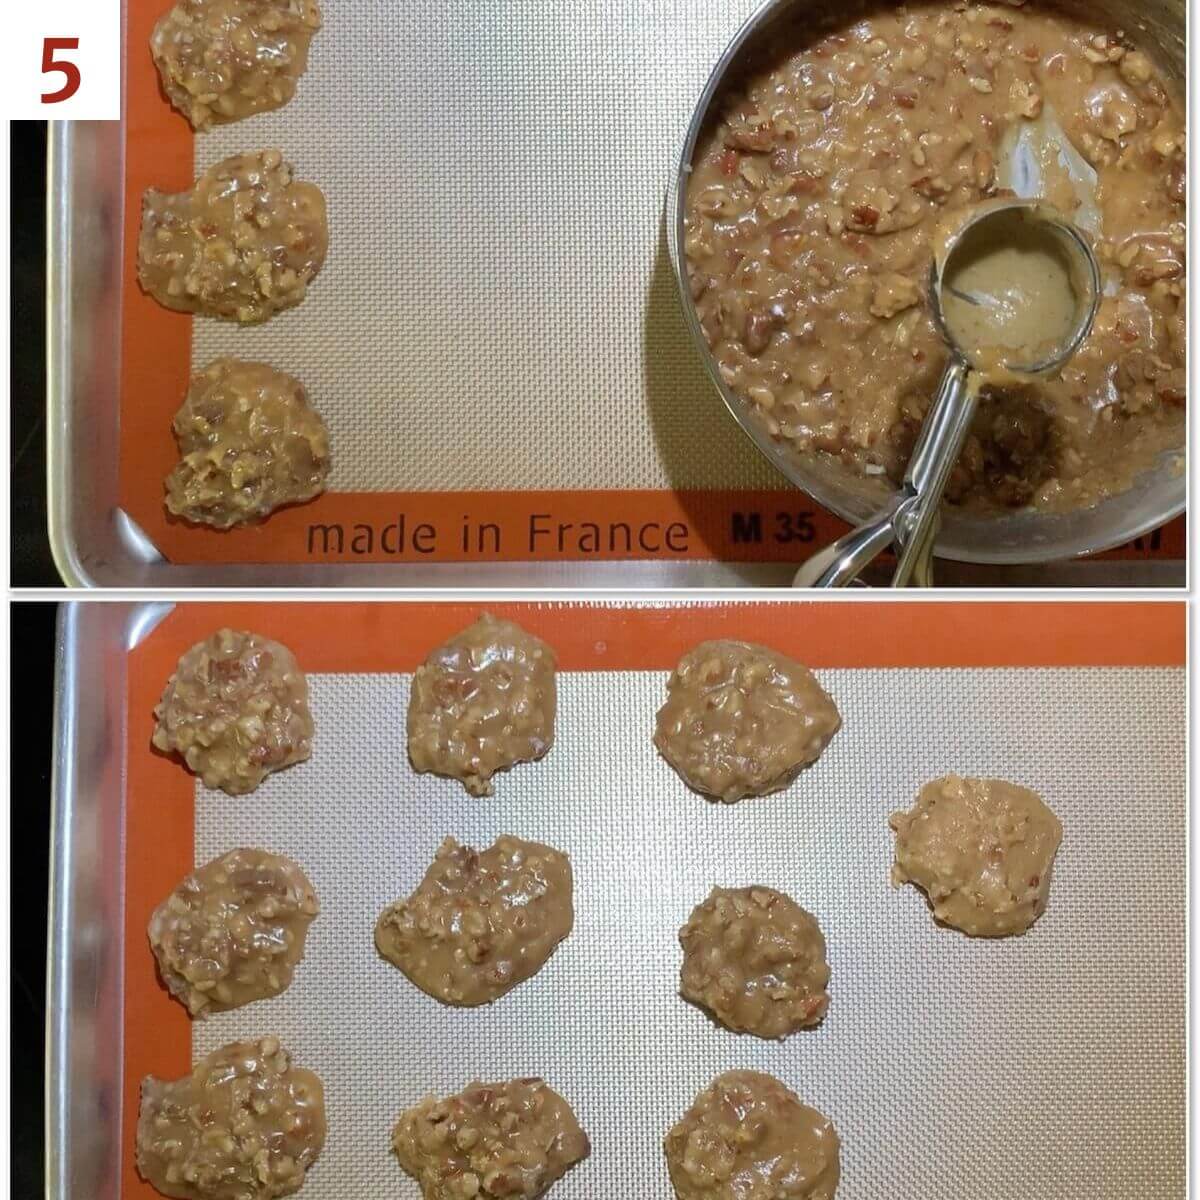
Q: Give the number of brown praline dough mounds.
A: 13